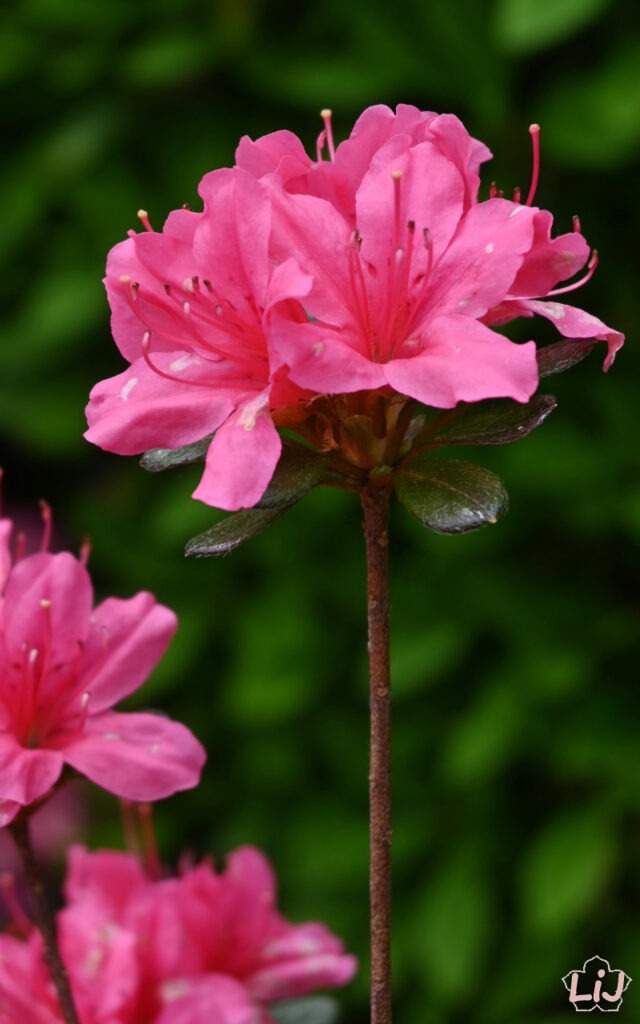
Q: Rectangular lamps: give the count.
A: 0